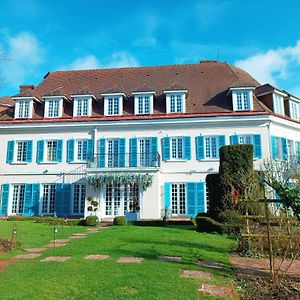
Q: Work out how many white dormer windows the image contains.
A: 9